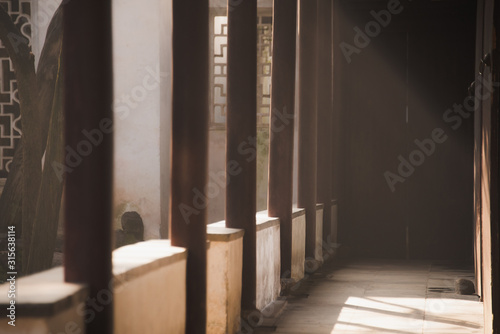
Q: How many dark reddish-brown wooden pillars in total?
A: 6